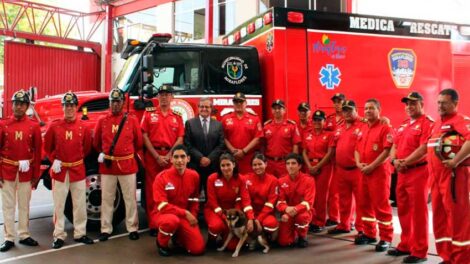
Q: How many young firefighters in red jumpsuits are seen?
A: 4